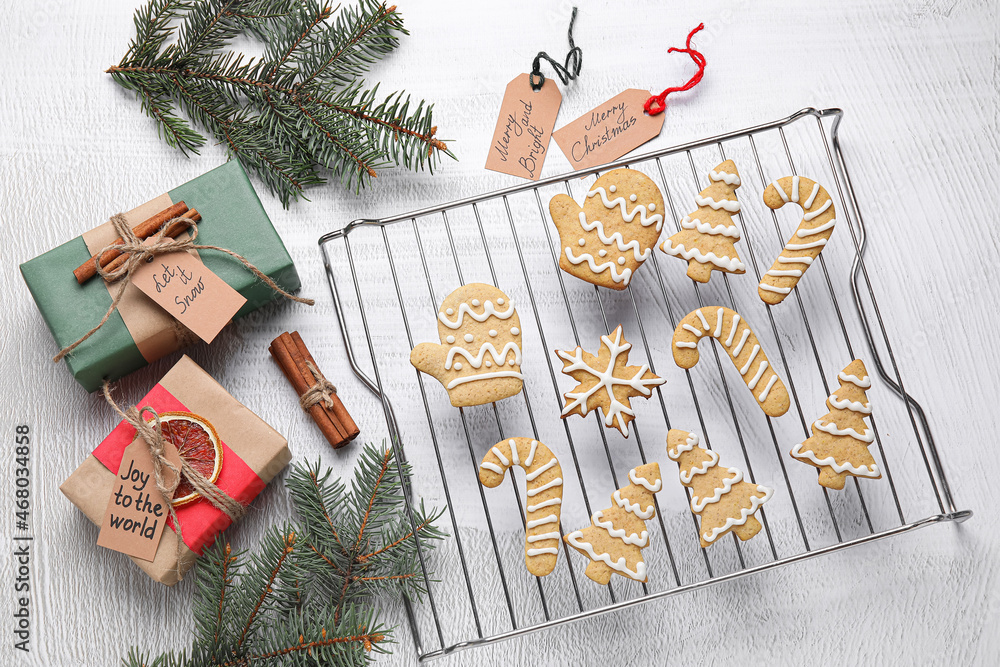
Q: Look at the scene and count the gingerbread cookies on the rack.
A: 10